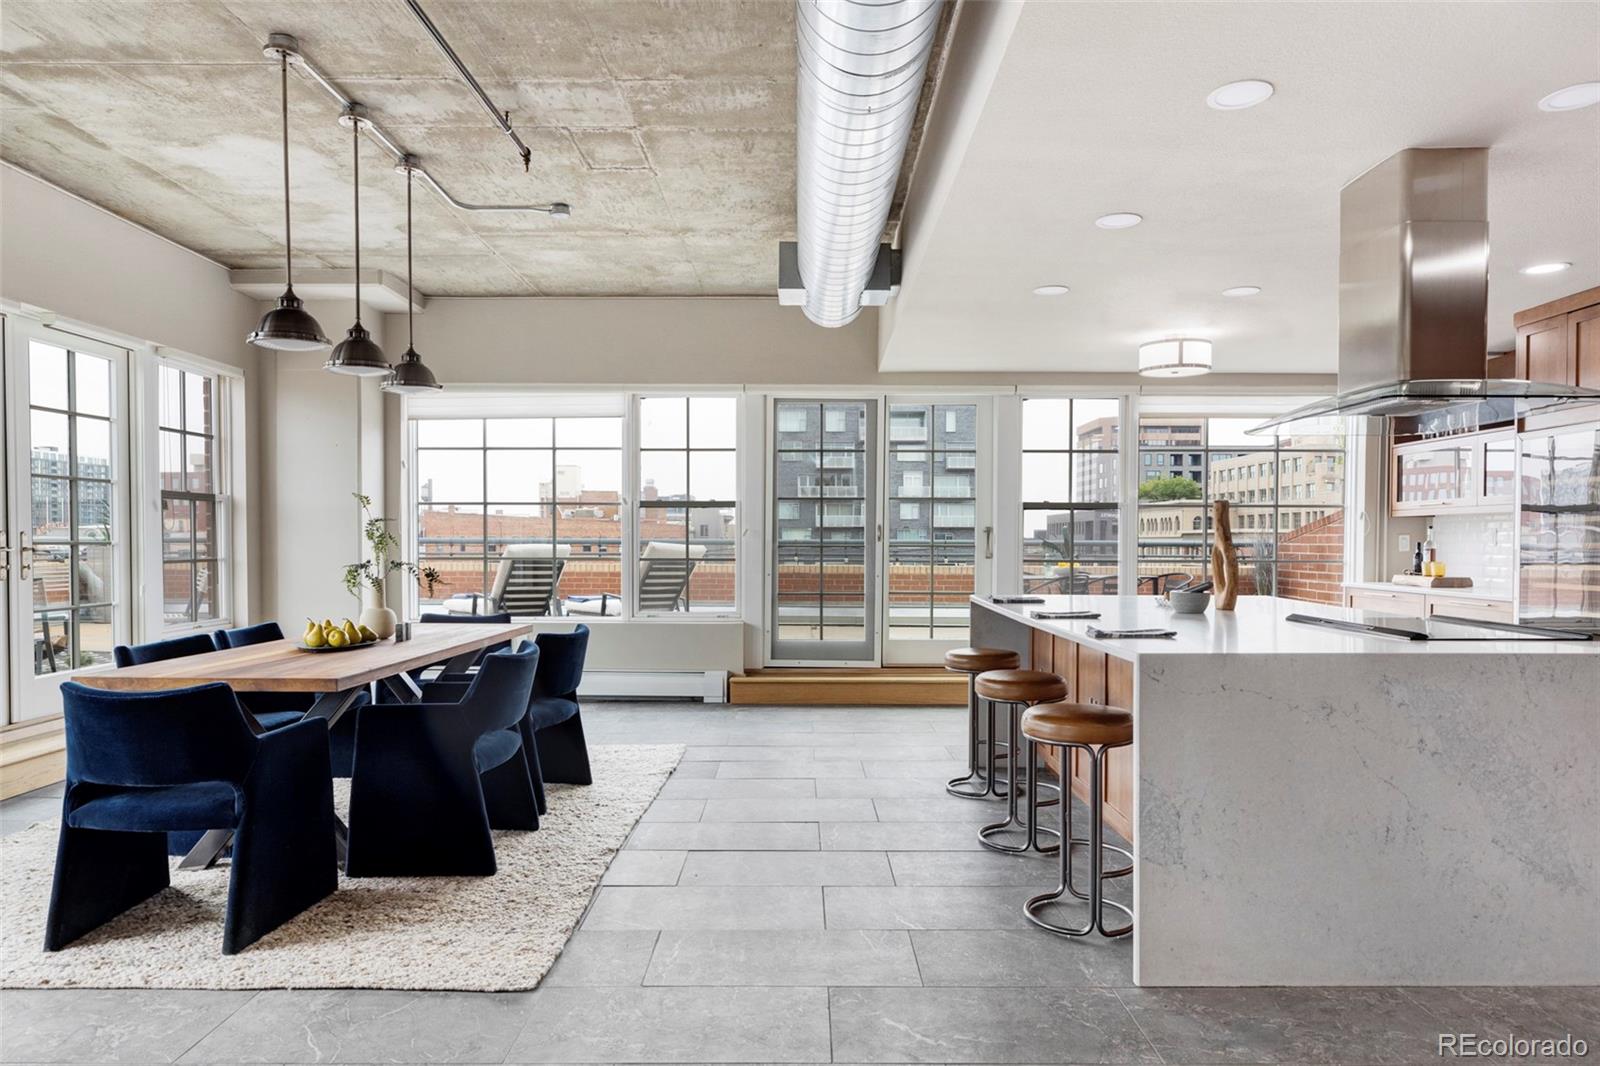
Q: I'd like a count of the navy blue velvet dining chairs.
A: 6